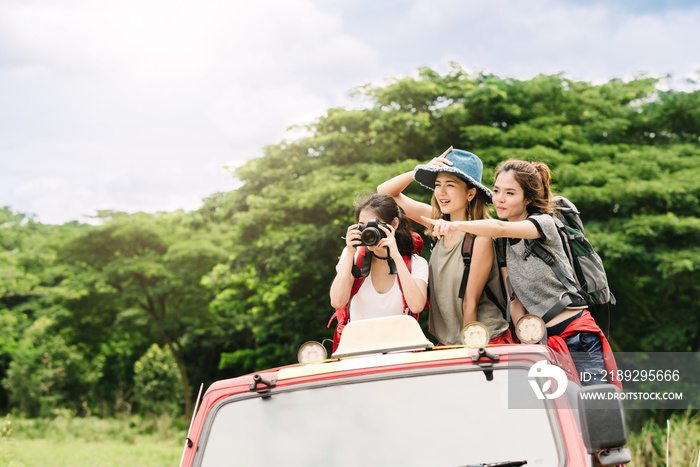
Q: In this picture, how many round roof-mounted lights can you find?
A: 3